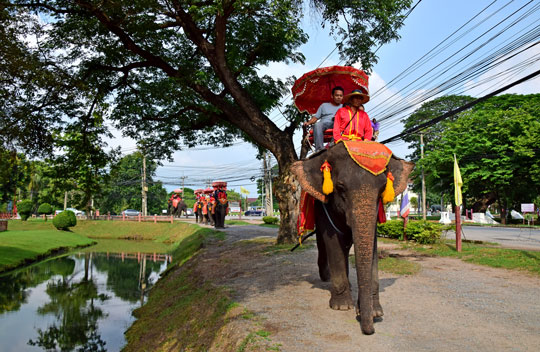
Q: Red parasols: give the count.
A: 5